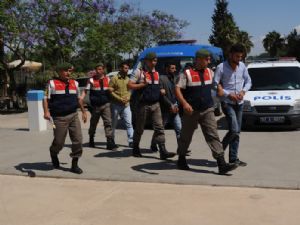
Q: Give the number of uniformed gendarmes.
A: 4